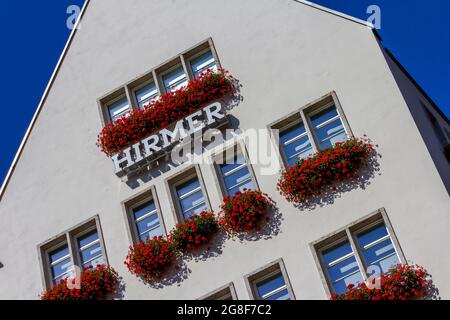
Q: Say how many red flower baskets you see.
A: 7